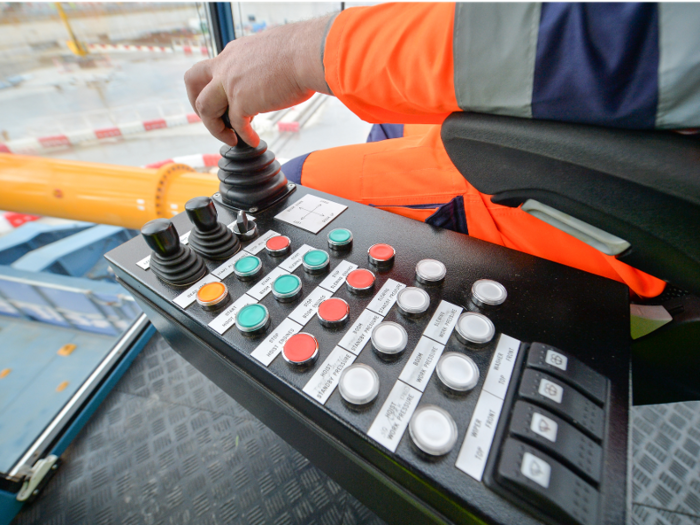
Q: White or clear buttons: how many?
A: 8